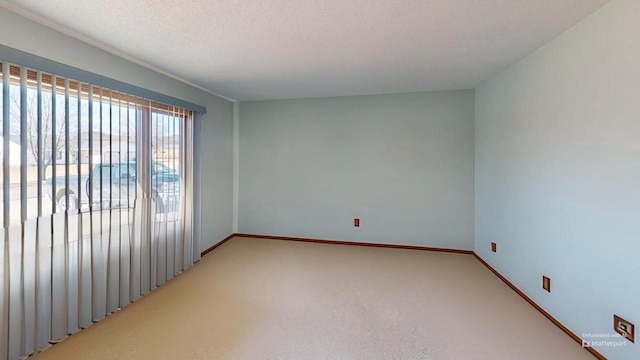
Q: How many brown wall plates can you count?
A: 4